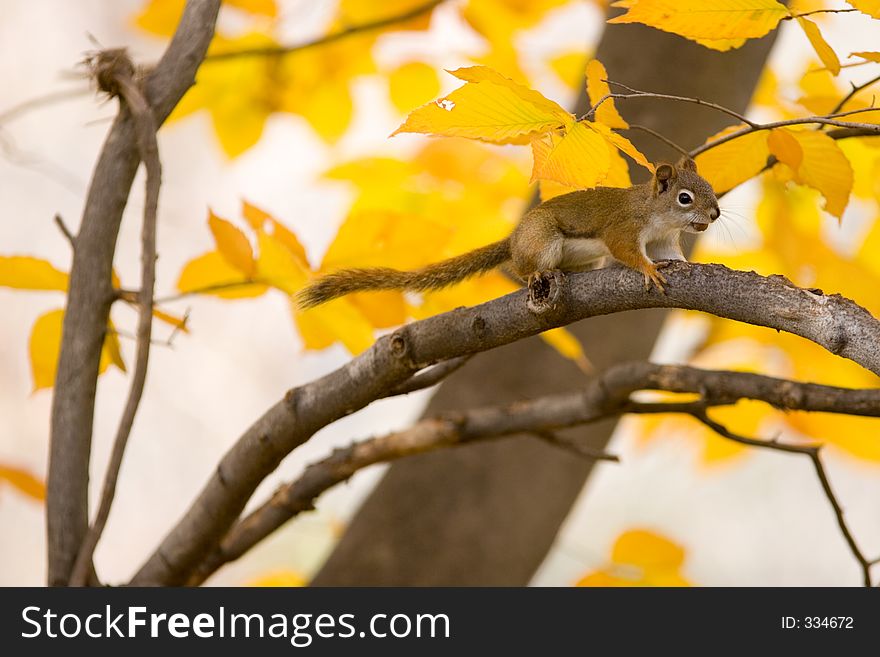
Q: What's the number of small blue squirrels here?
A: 0